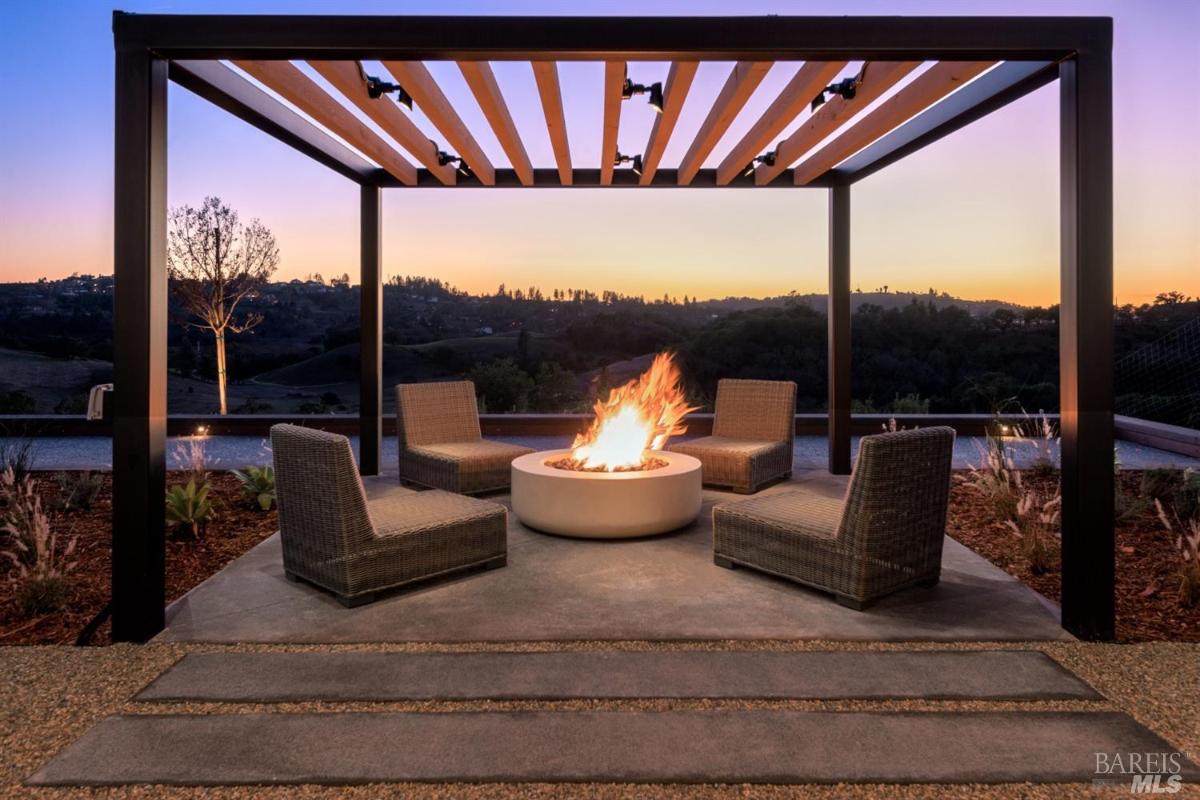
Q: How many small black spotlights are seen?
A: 6